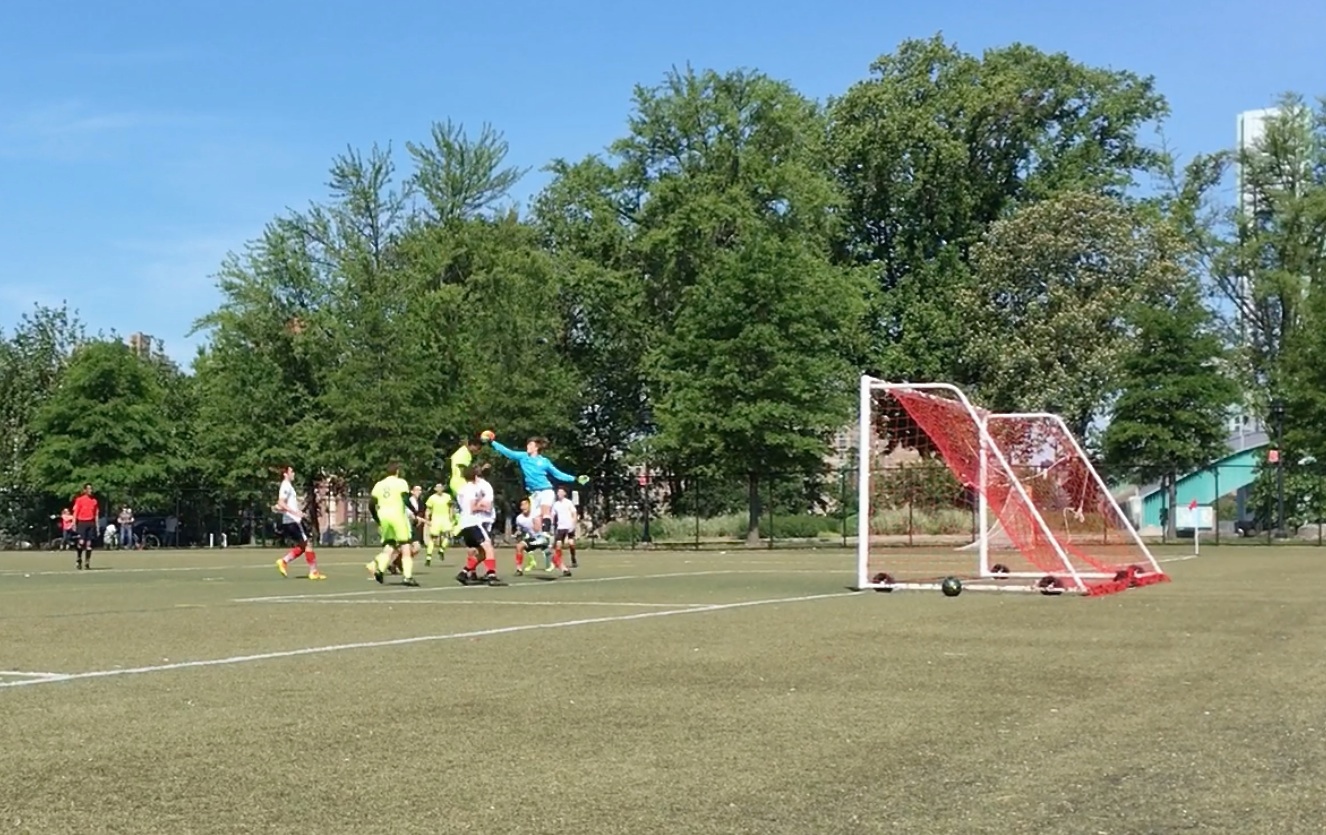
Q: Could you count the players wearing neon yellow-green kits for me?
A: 3